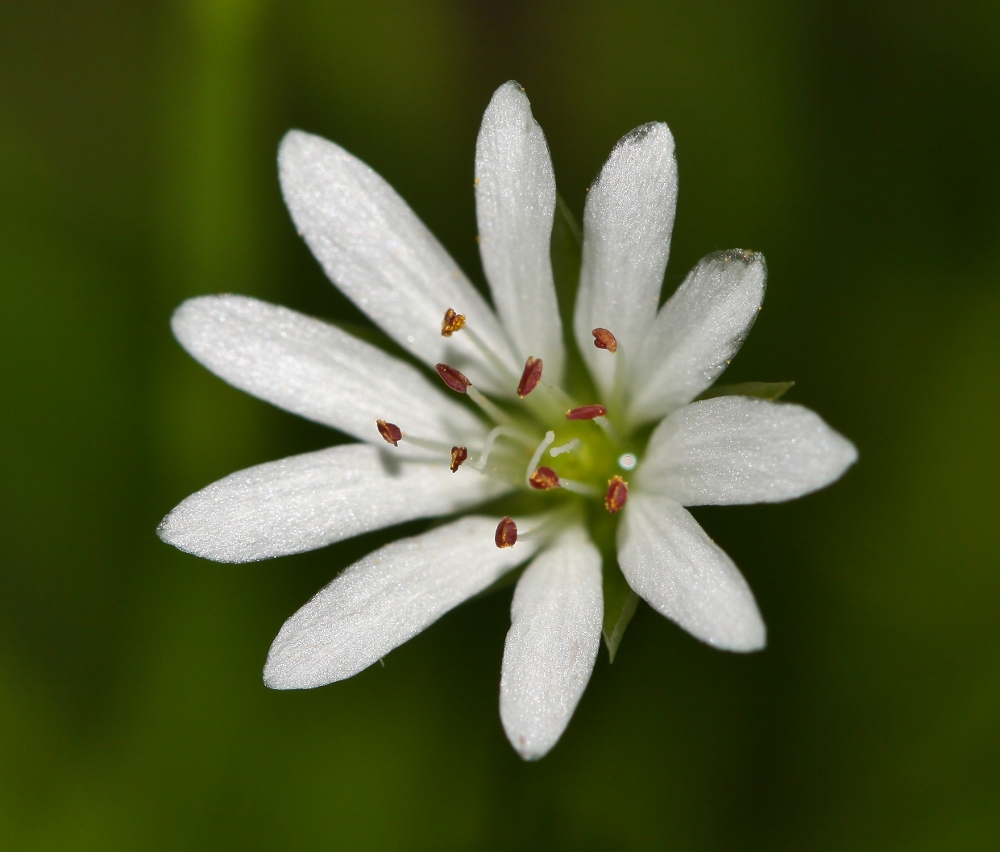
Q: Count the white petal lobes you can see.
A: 10